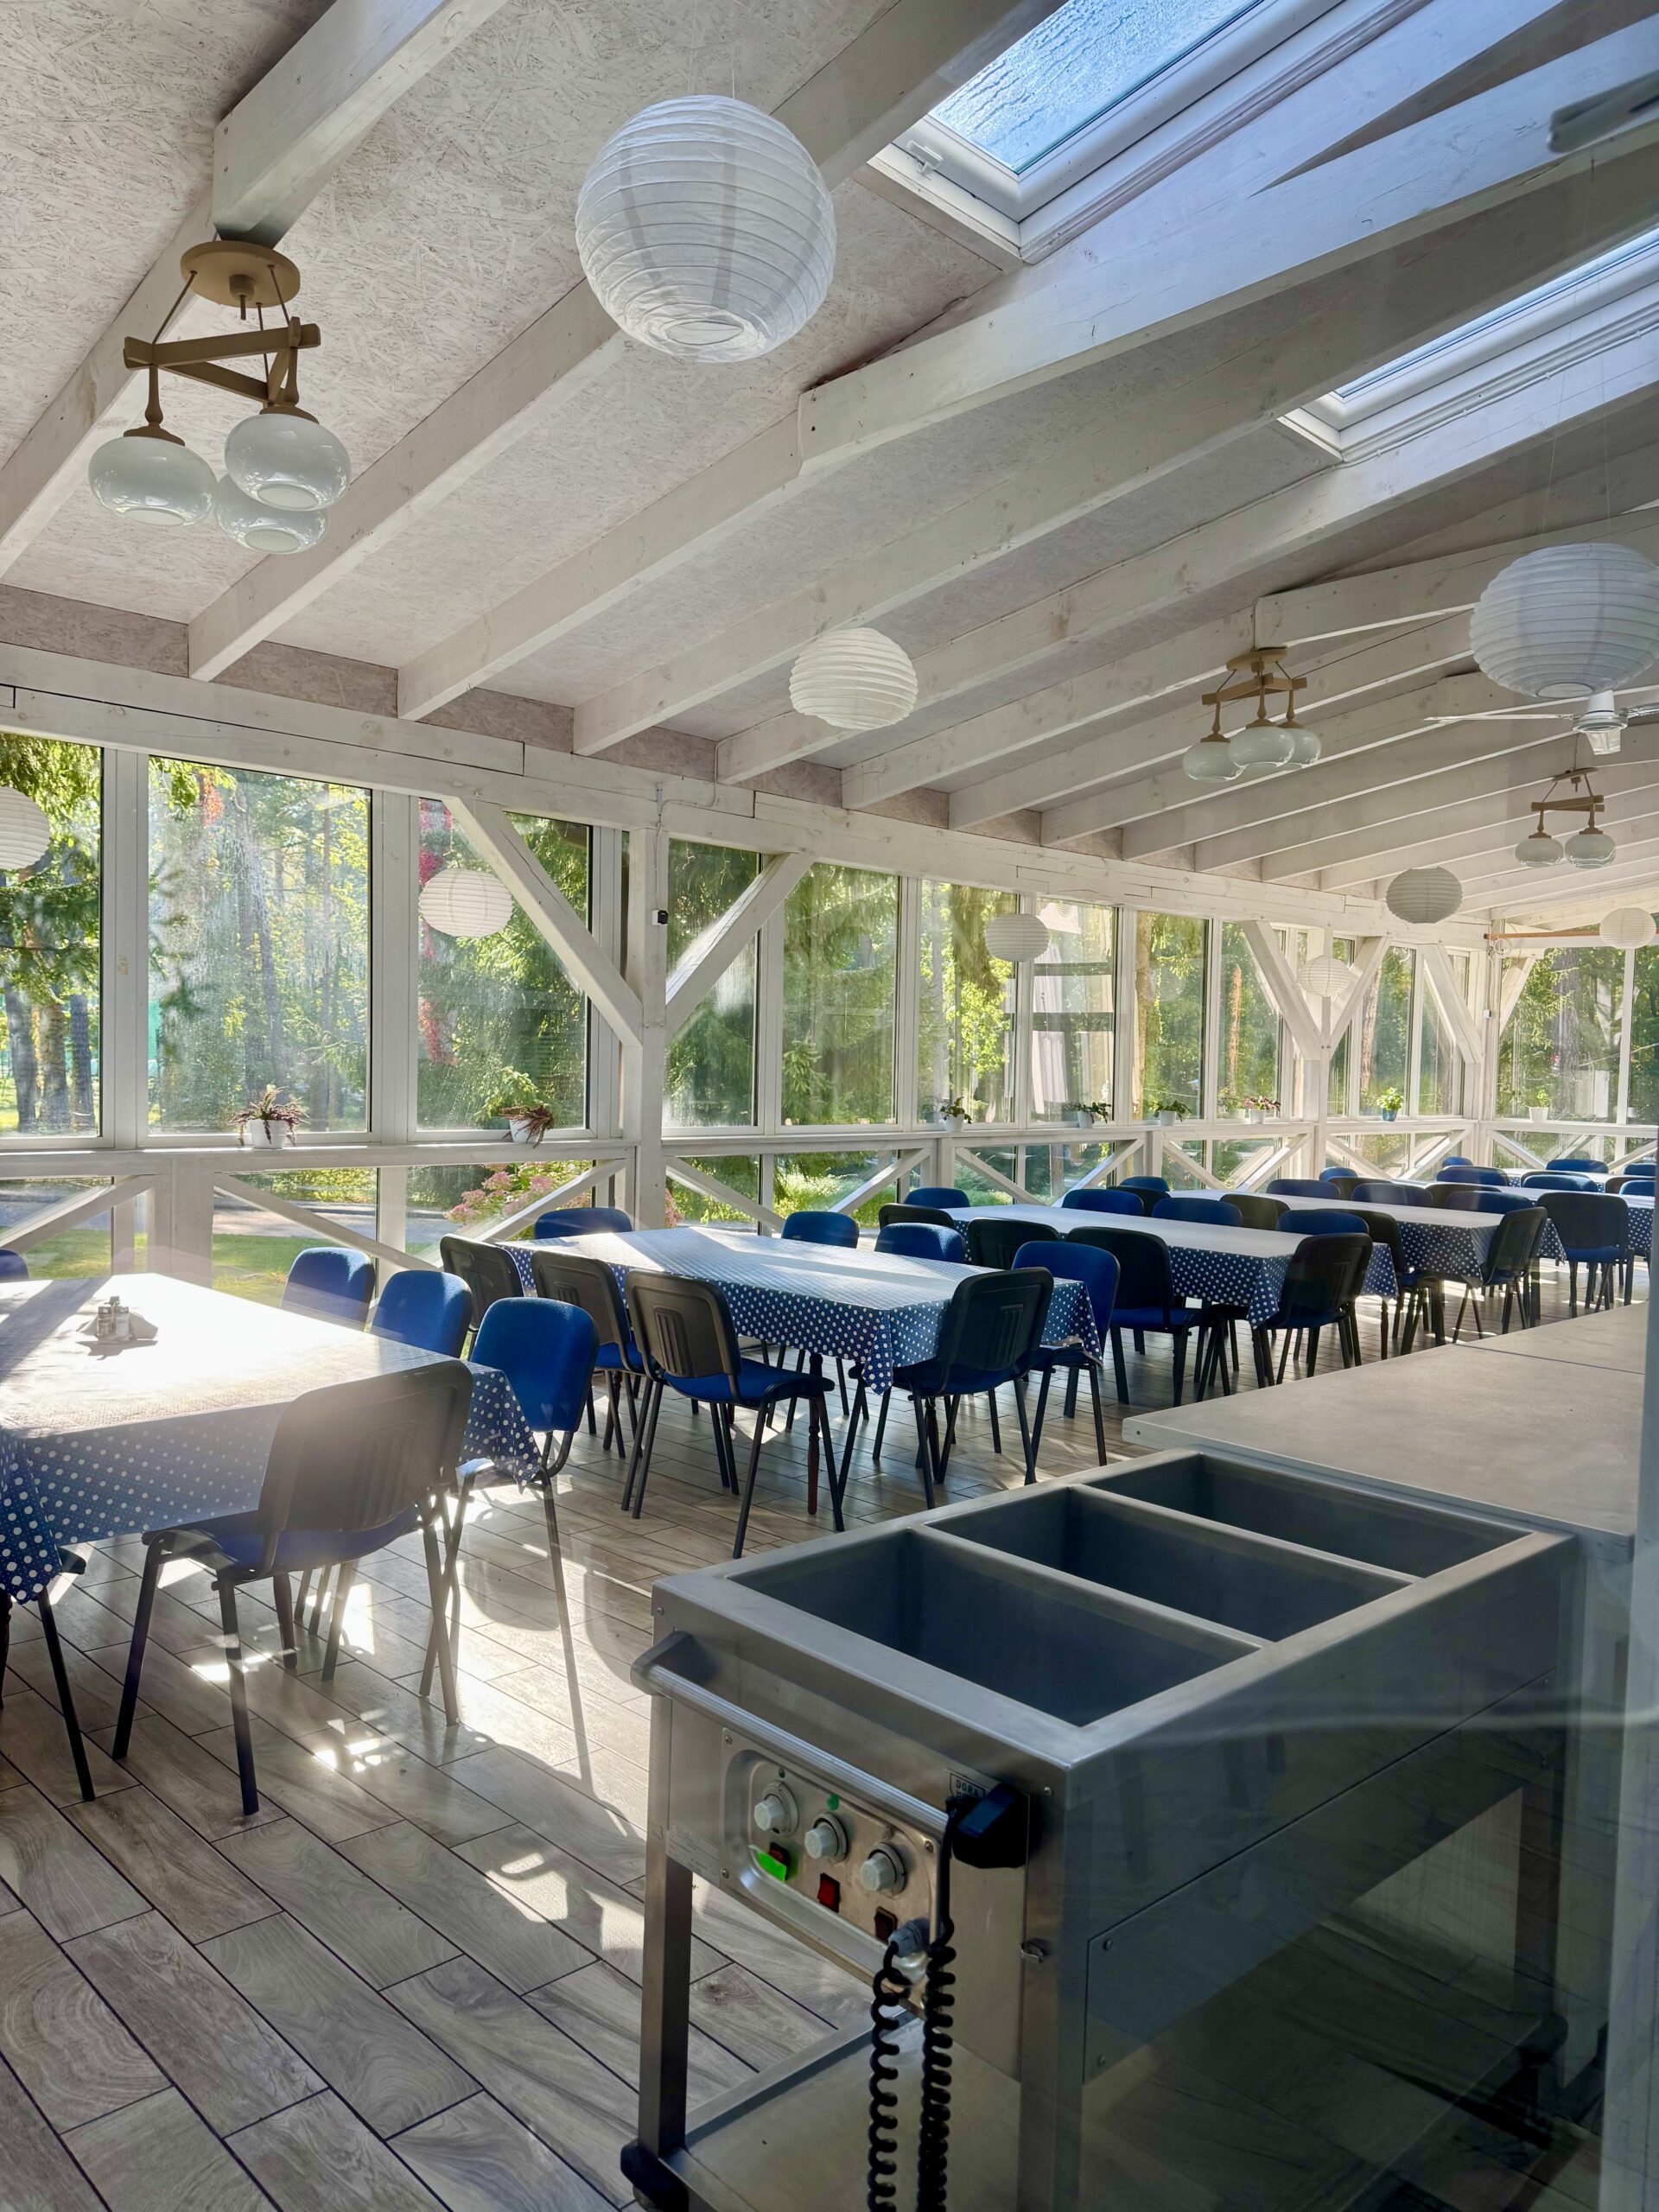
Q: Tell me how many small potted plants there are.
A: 8